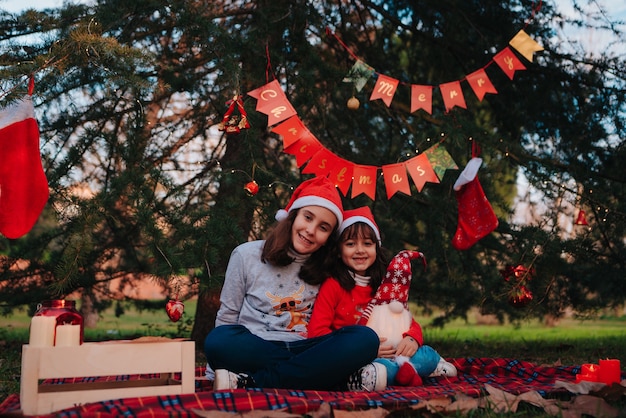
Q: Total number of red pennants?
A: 14